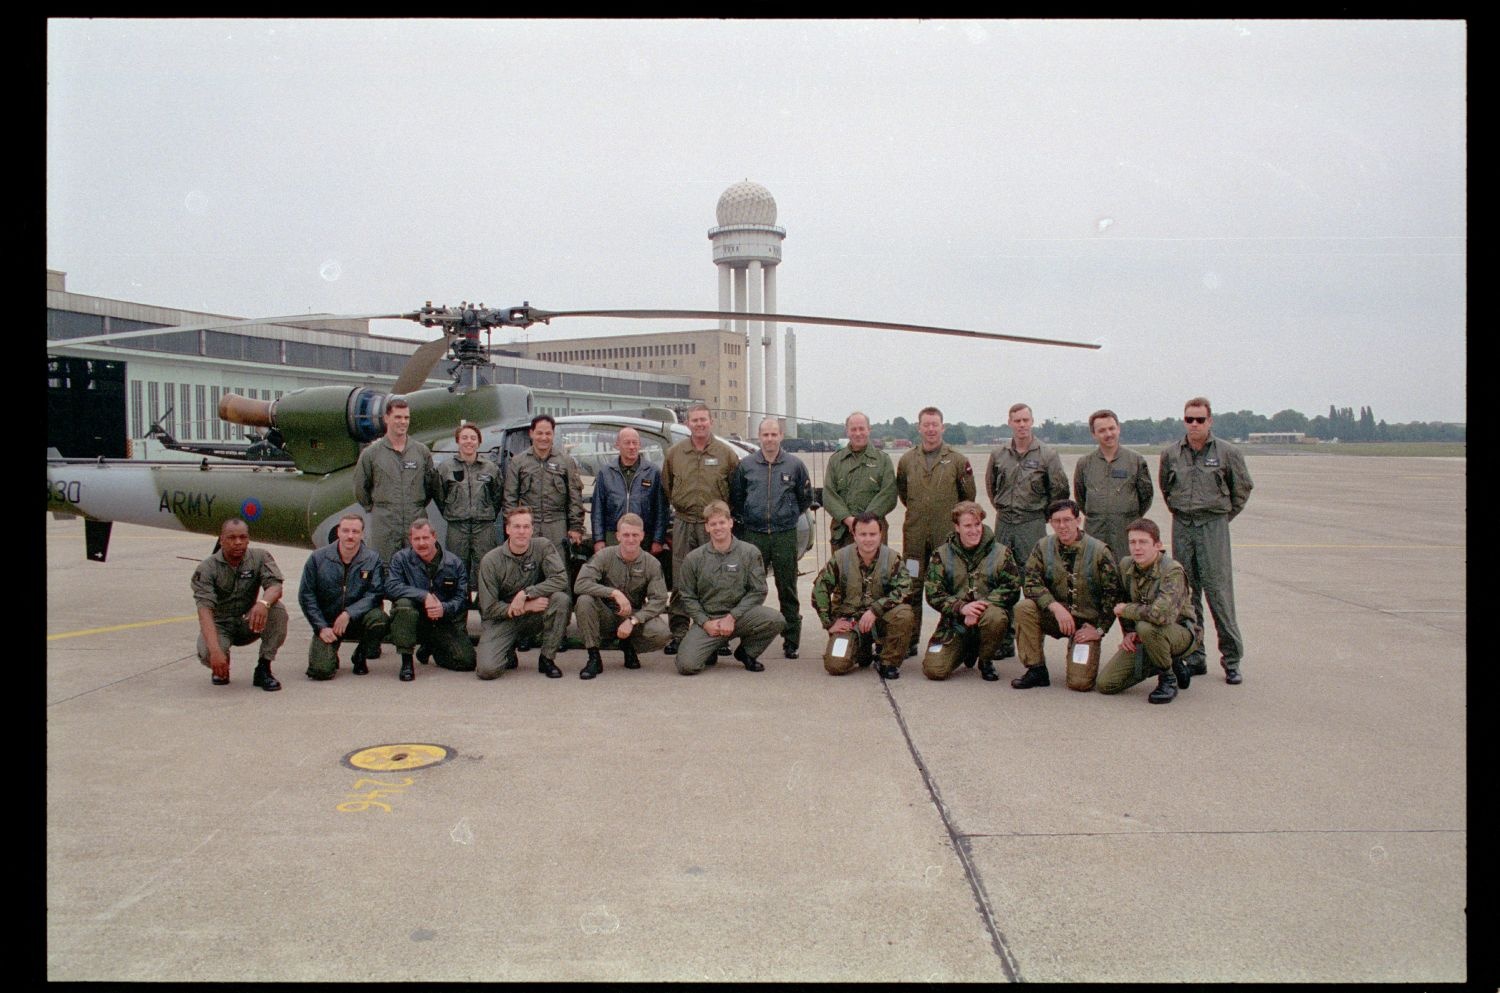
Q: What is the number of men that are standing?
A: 11